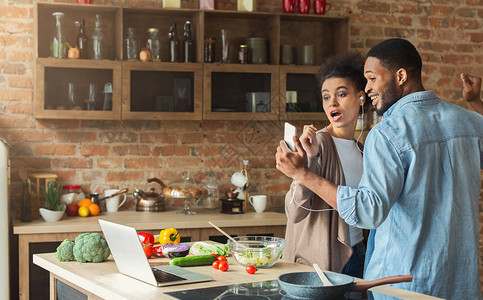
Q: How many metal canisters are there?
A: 3